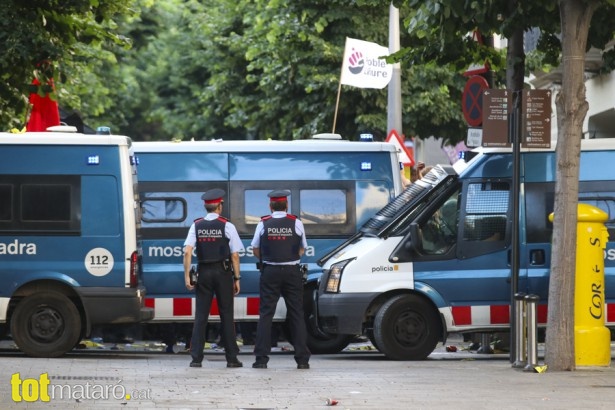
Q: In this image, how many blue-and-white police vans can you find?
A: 3